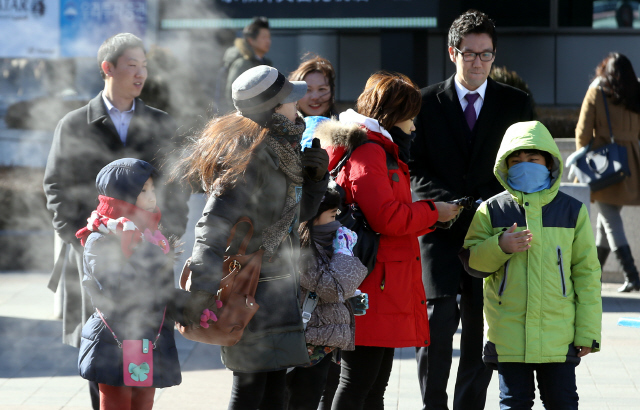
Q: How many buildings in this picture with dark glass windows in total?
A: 1